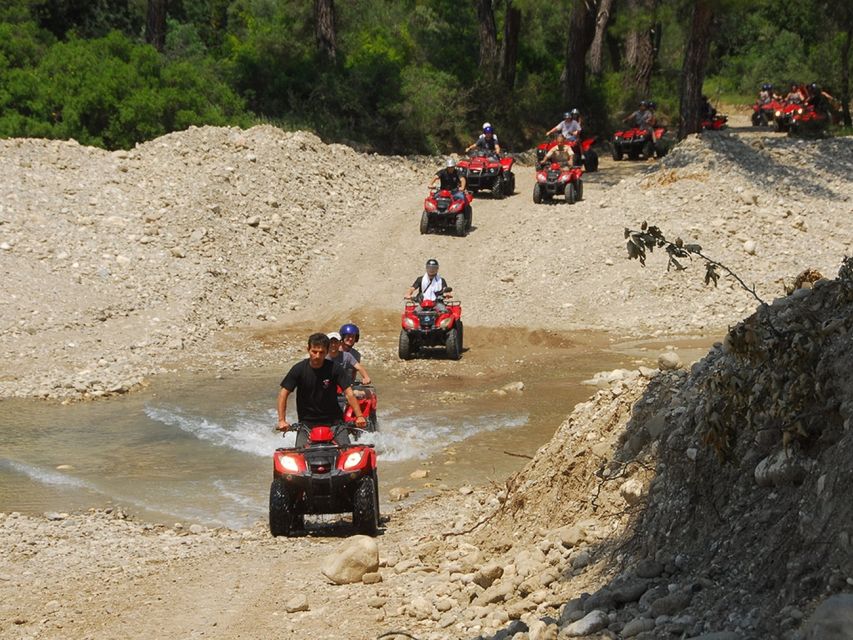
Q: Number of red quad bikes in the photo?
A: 12